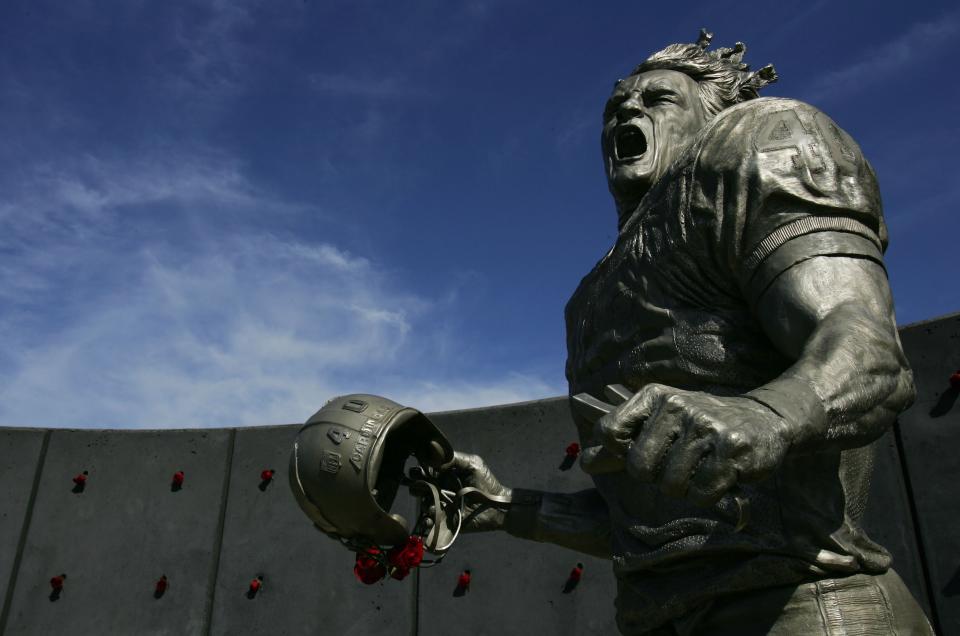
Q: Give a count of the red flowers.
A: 12